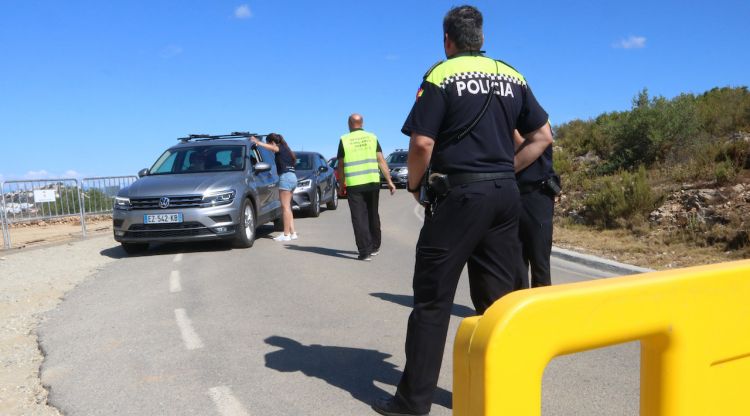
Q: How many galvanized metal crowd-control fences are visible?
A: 2